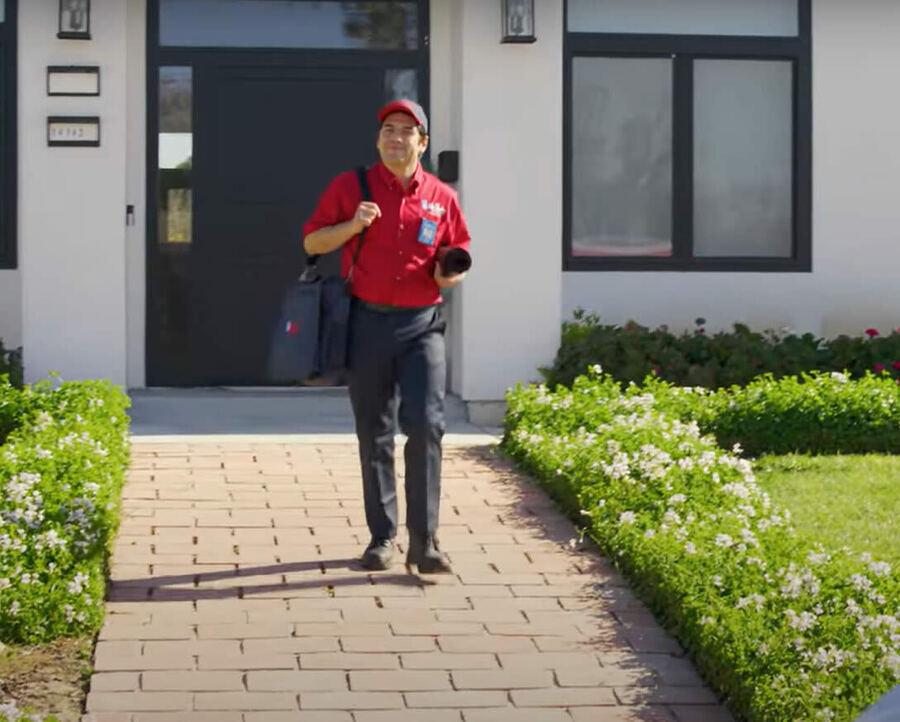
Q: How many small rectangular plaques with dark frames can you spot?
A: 2